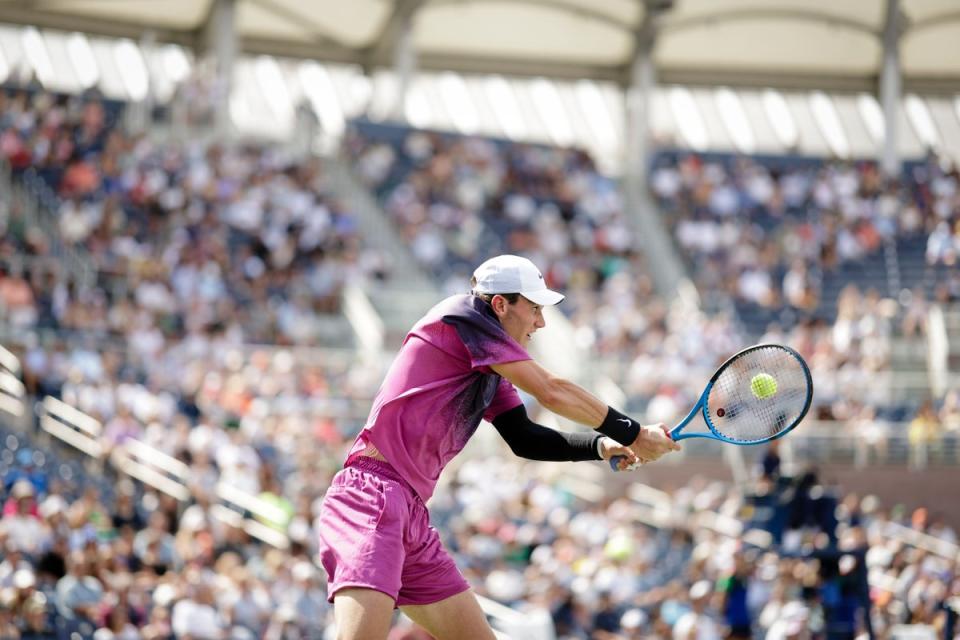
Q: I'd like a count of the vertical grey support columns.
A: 4